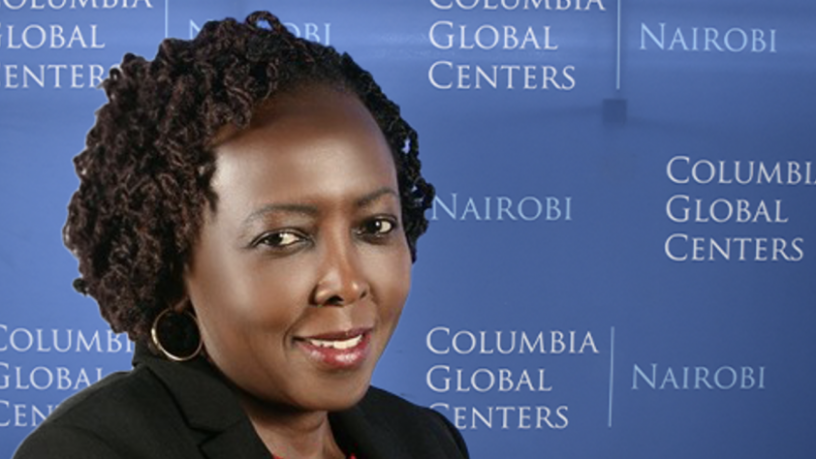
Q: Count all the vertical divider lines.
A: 3